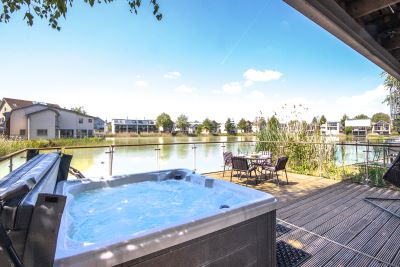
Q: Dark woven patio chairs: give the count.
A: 4